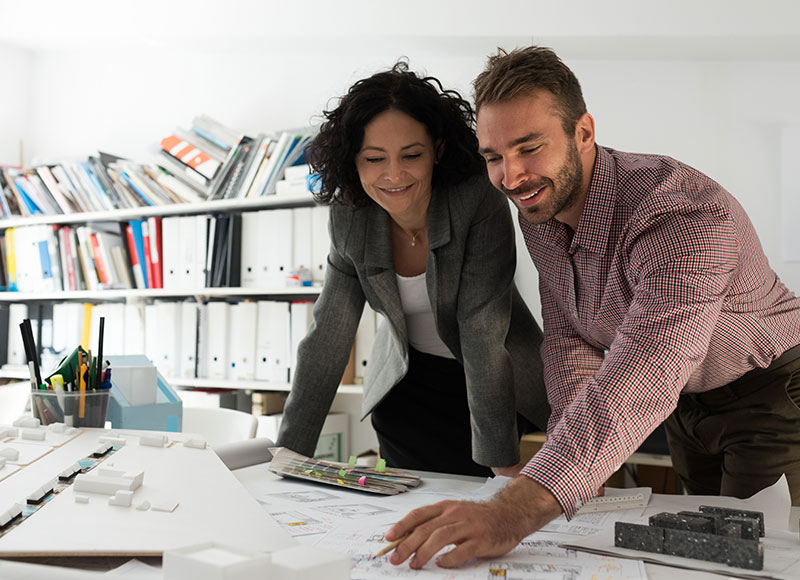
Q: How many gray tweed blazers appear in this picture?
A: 1